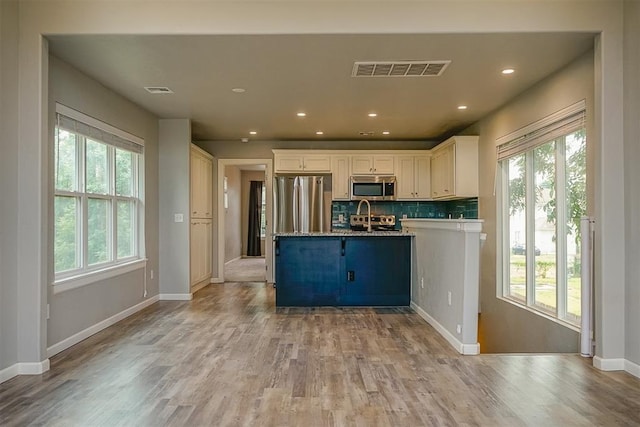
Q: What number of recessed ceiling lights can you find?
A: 7